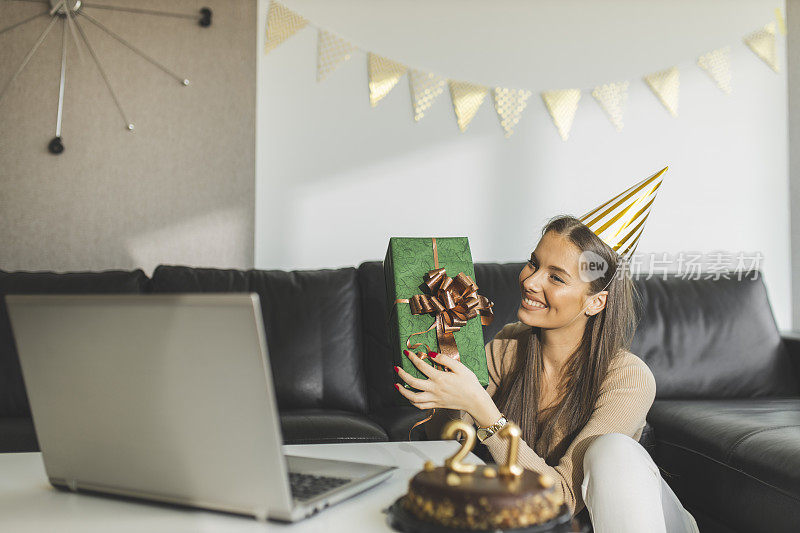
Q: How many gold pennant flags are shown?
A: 11